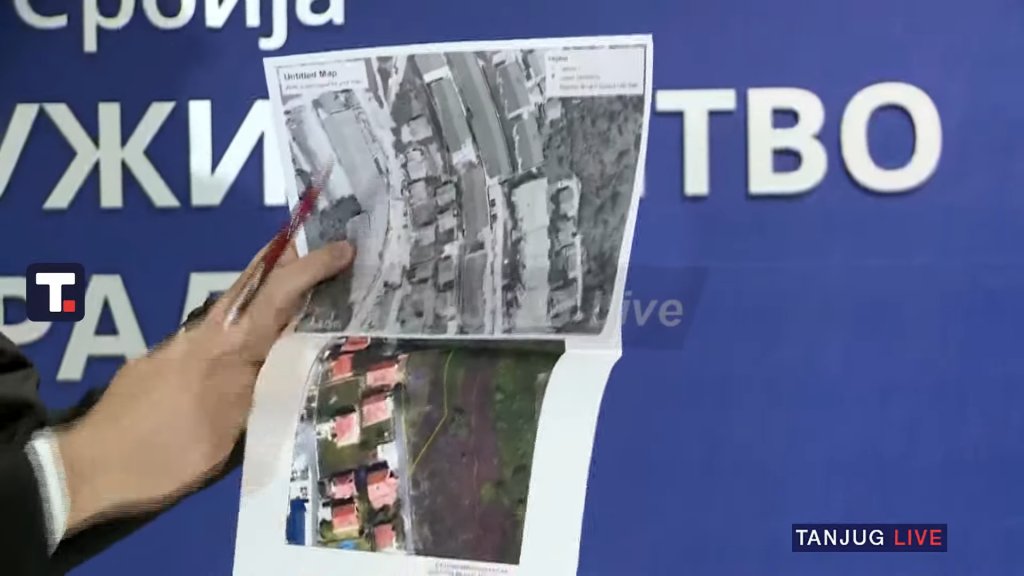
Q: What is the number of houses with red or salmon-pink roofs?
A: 9